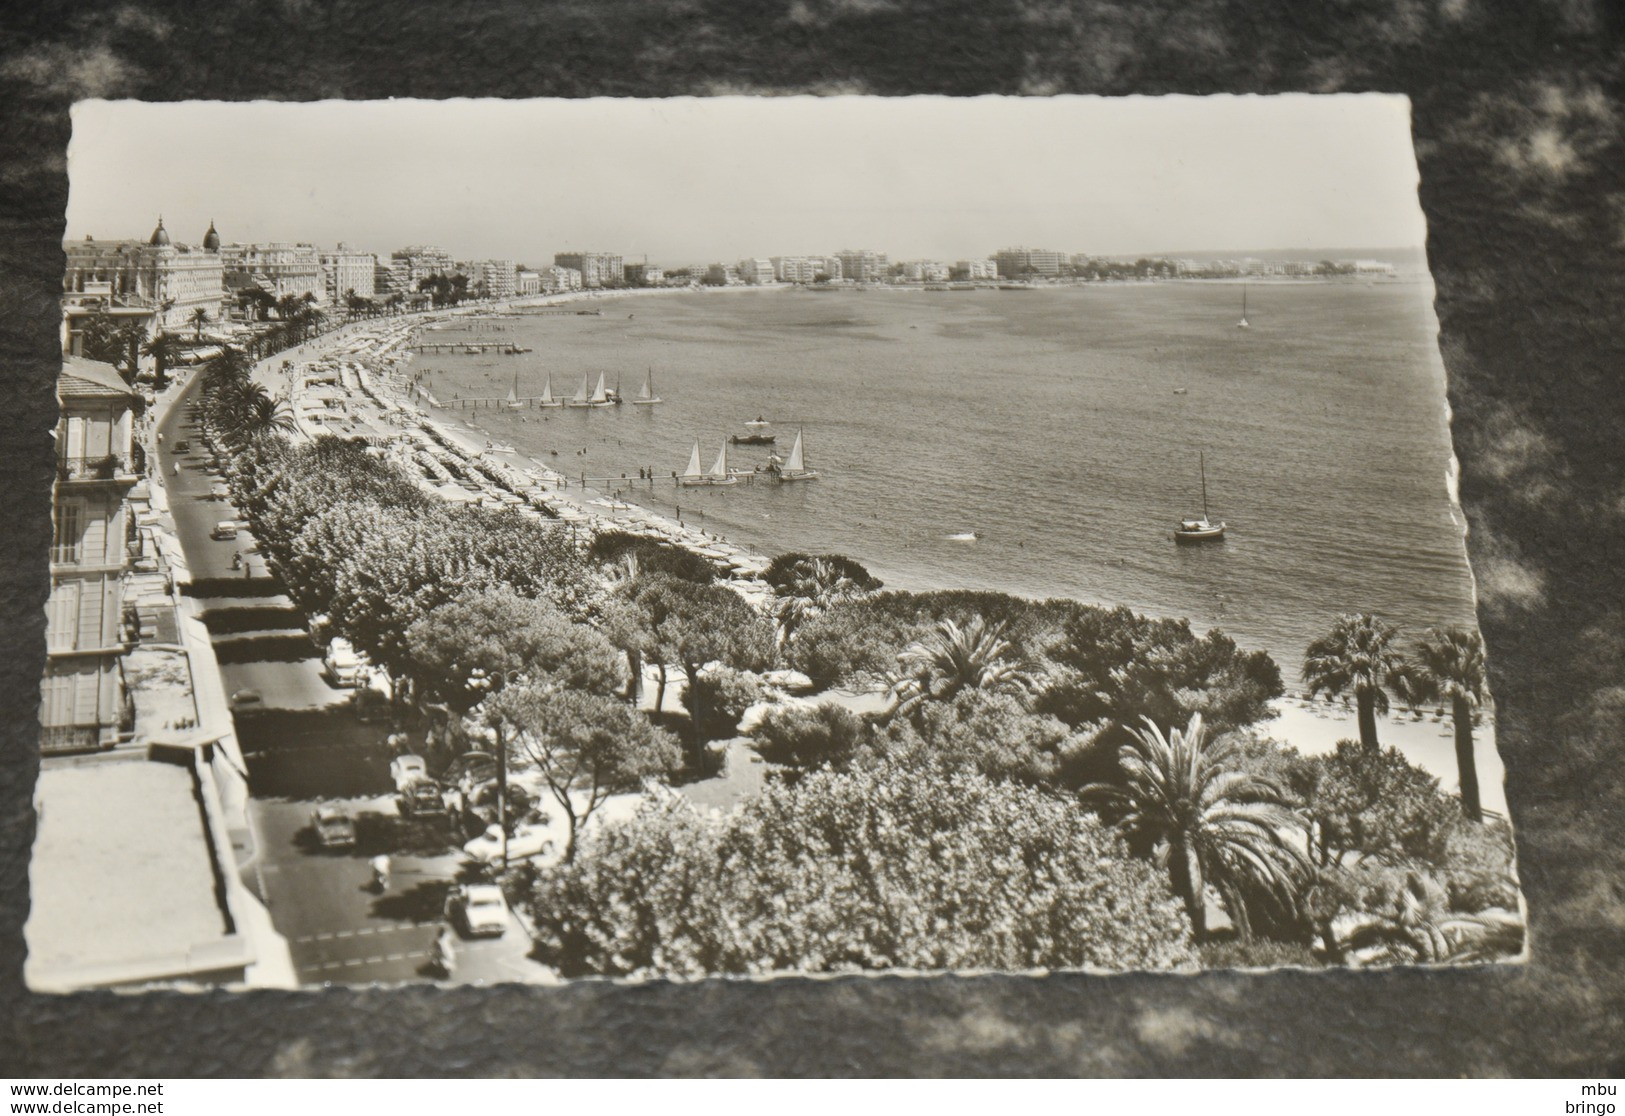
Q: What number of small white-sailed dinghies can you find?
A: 8